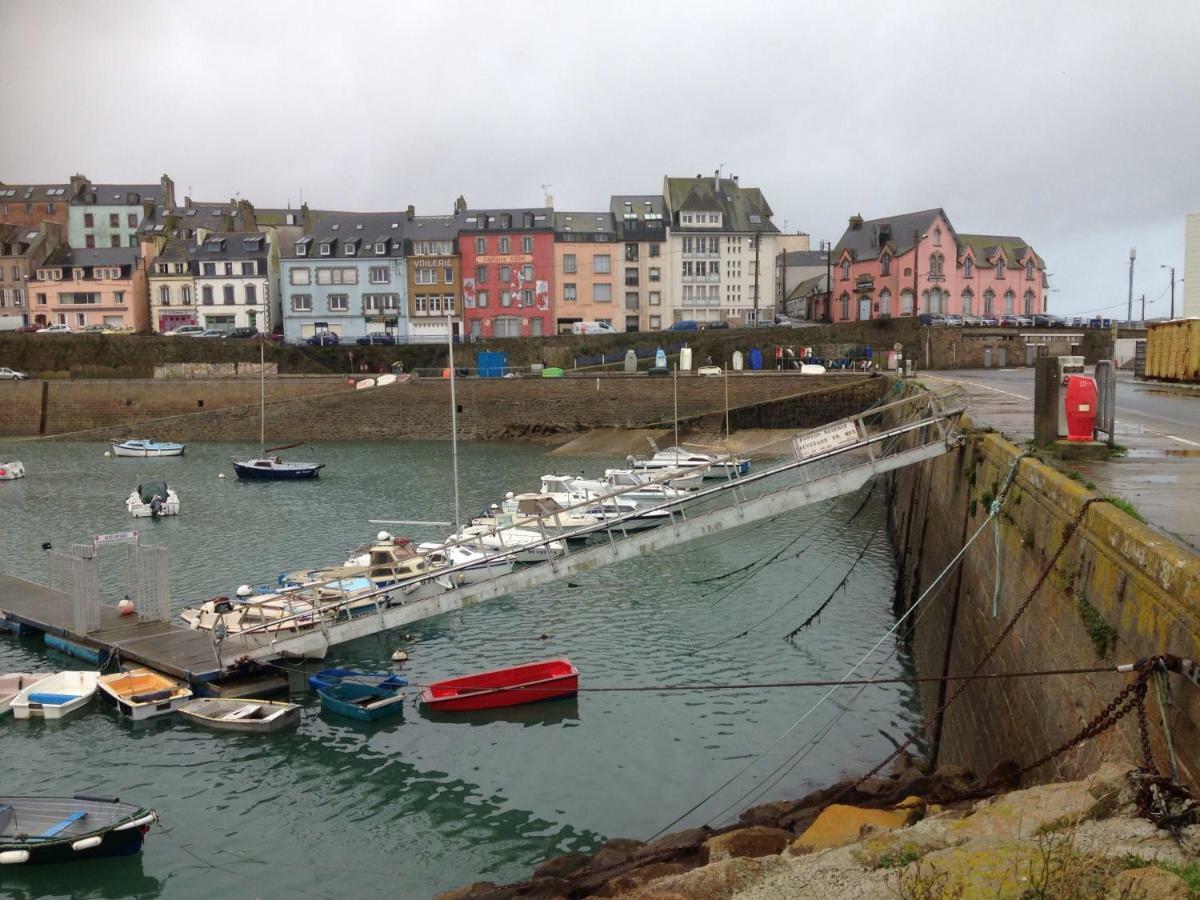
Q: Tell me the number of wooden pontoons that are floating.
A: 1